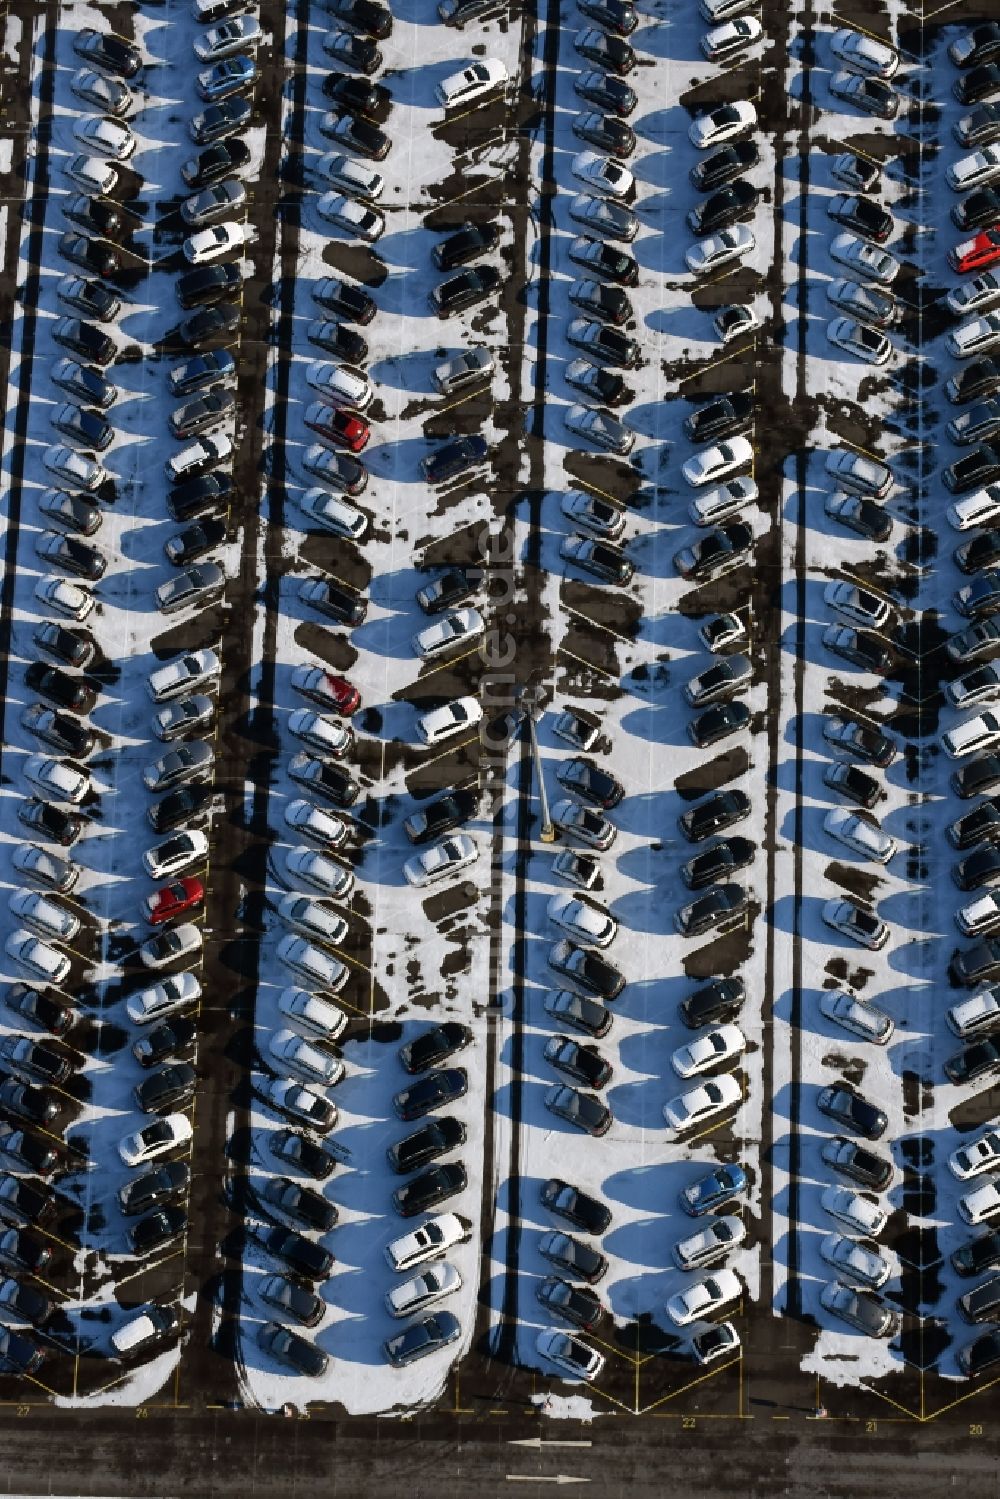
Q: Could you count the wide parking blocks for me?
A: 4